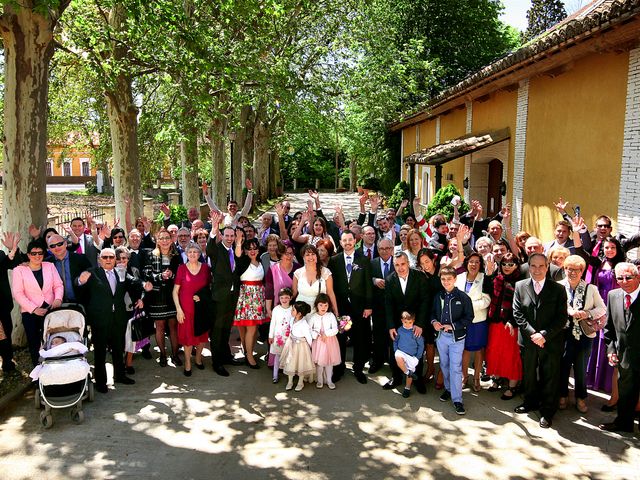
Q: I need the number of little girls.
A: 3